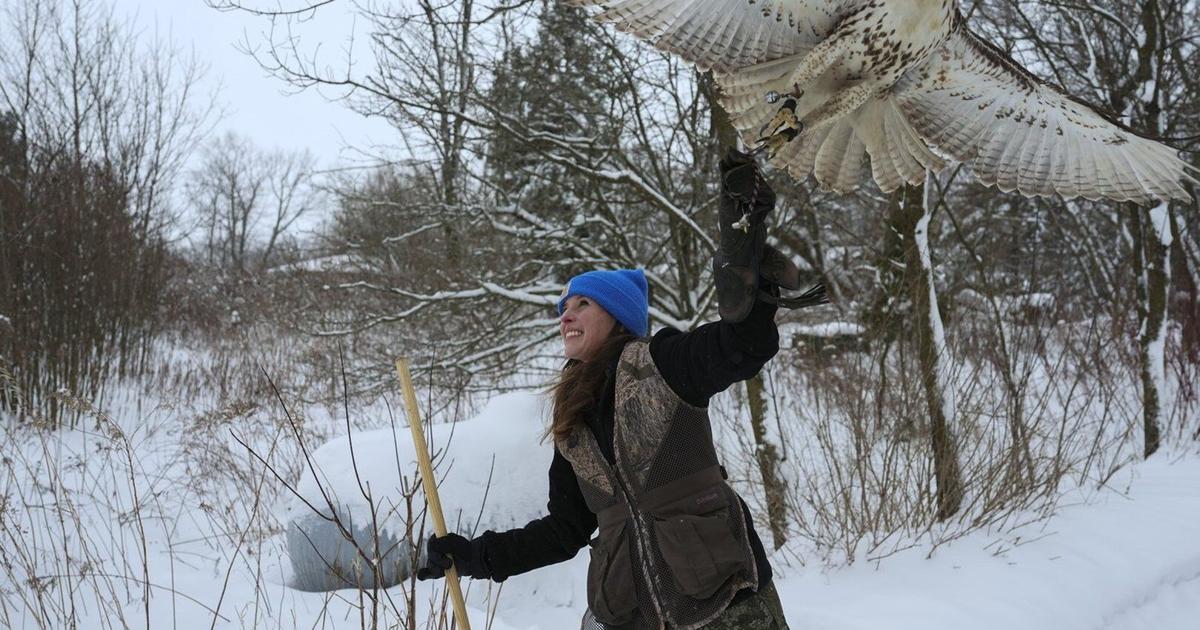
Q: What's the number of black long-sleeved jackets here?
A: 1